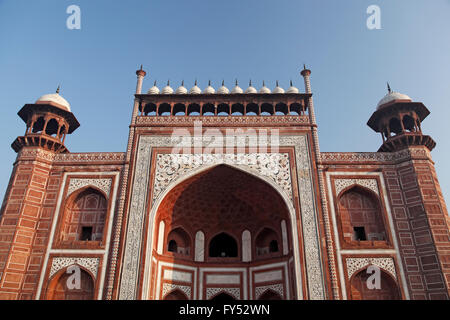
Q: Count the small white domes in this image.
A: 11